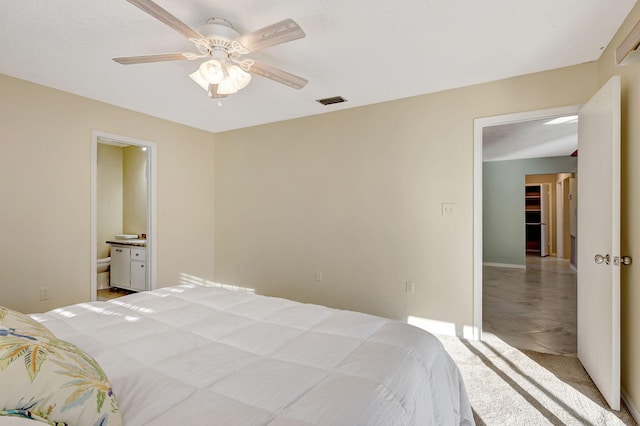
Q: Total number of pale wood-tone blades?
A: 5